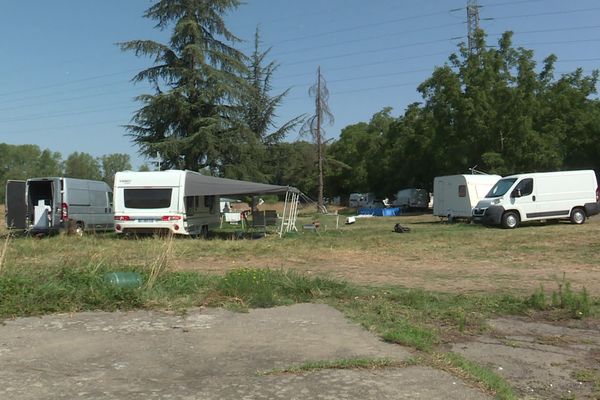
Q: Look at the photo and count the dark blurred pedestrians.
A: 0